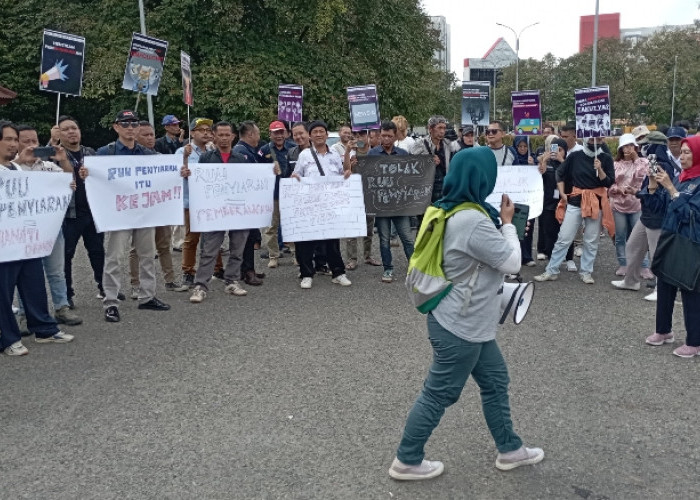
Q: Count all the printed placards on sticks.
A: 8